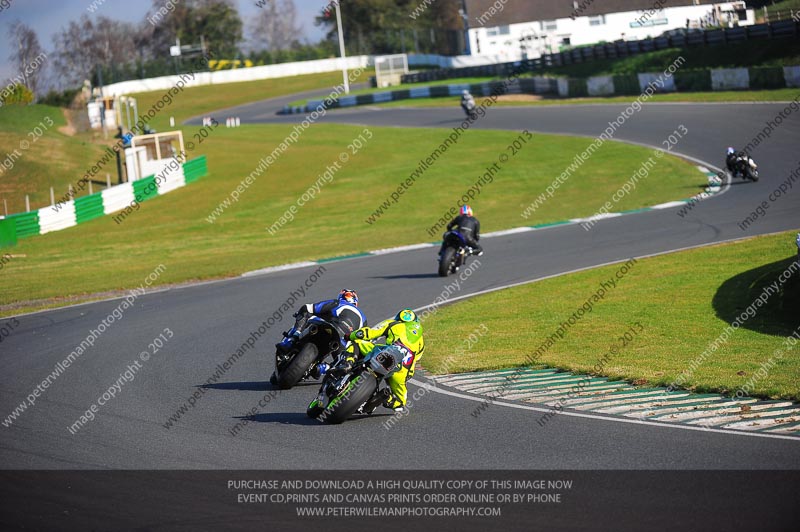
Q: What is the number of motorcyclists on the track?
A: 5